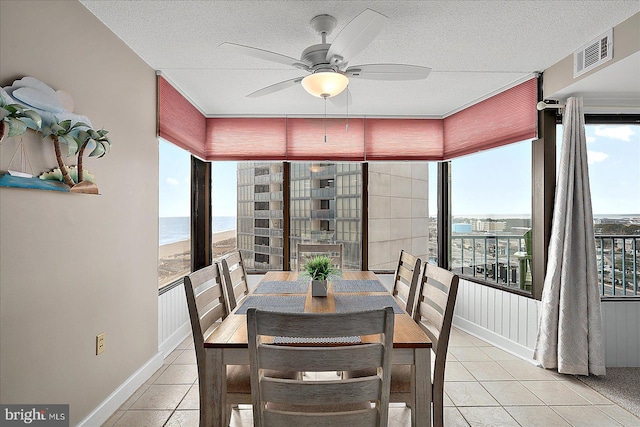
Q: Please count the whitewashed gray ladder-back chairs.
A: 6